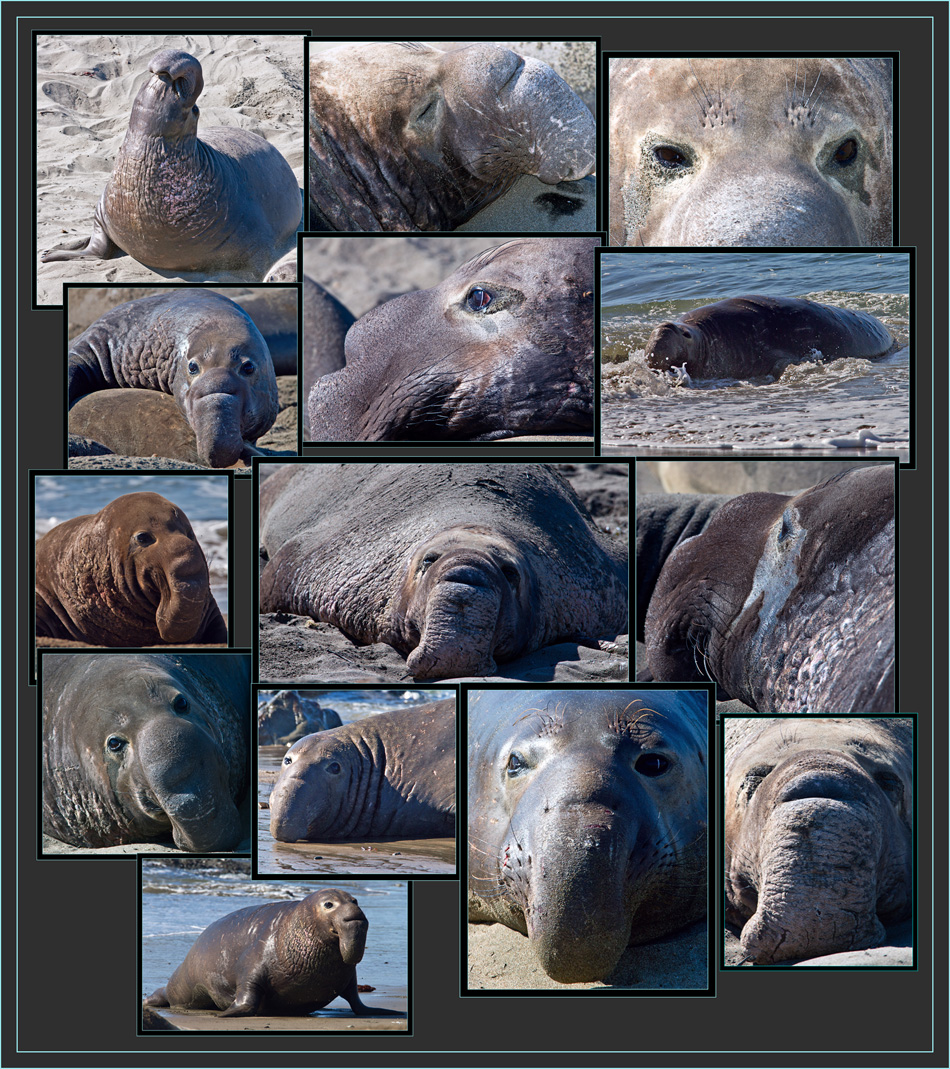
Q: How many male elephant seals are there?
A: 14